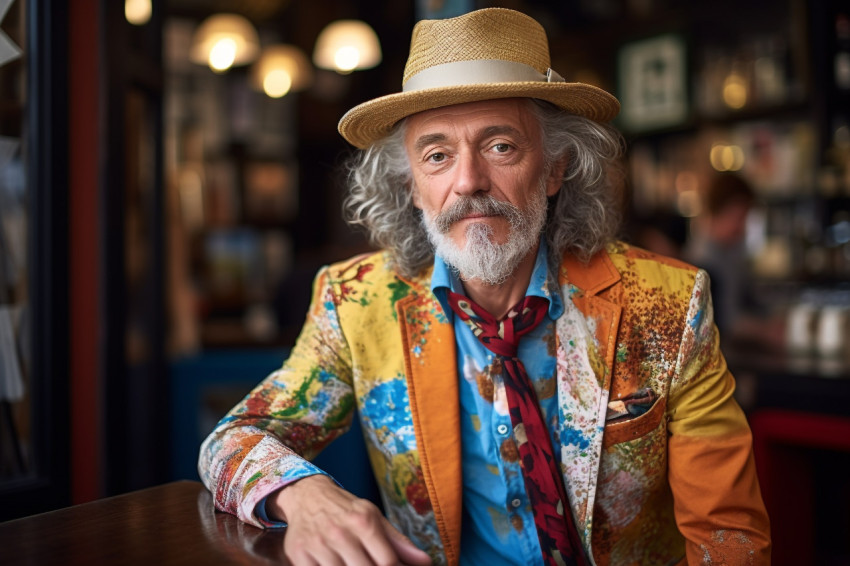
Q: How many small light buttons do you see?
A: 2